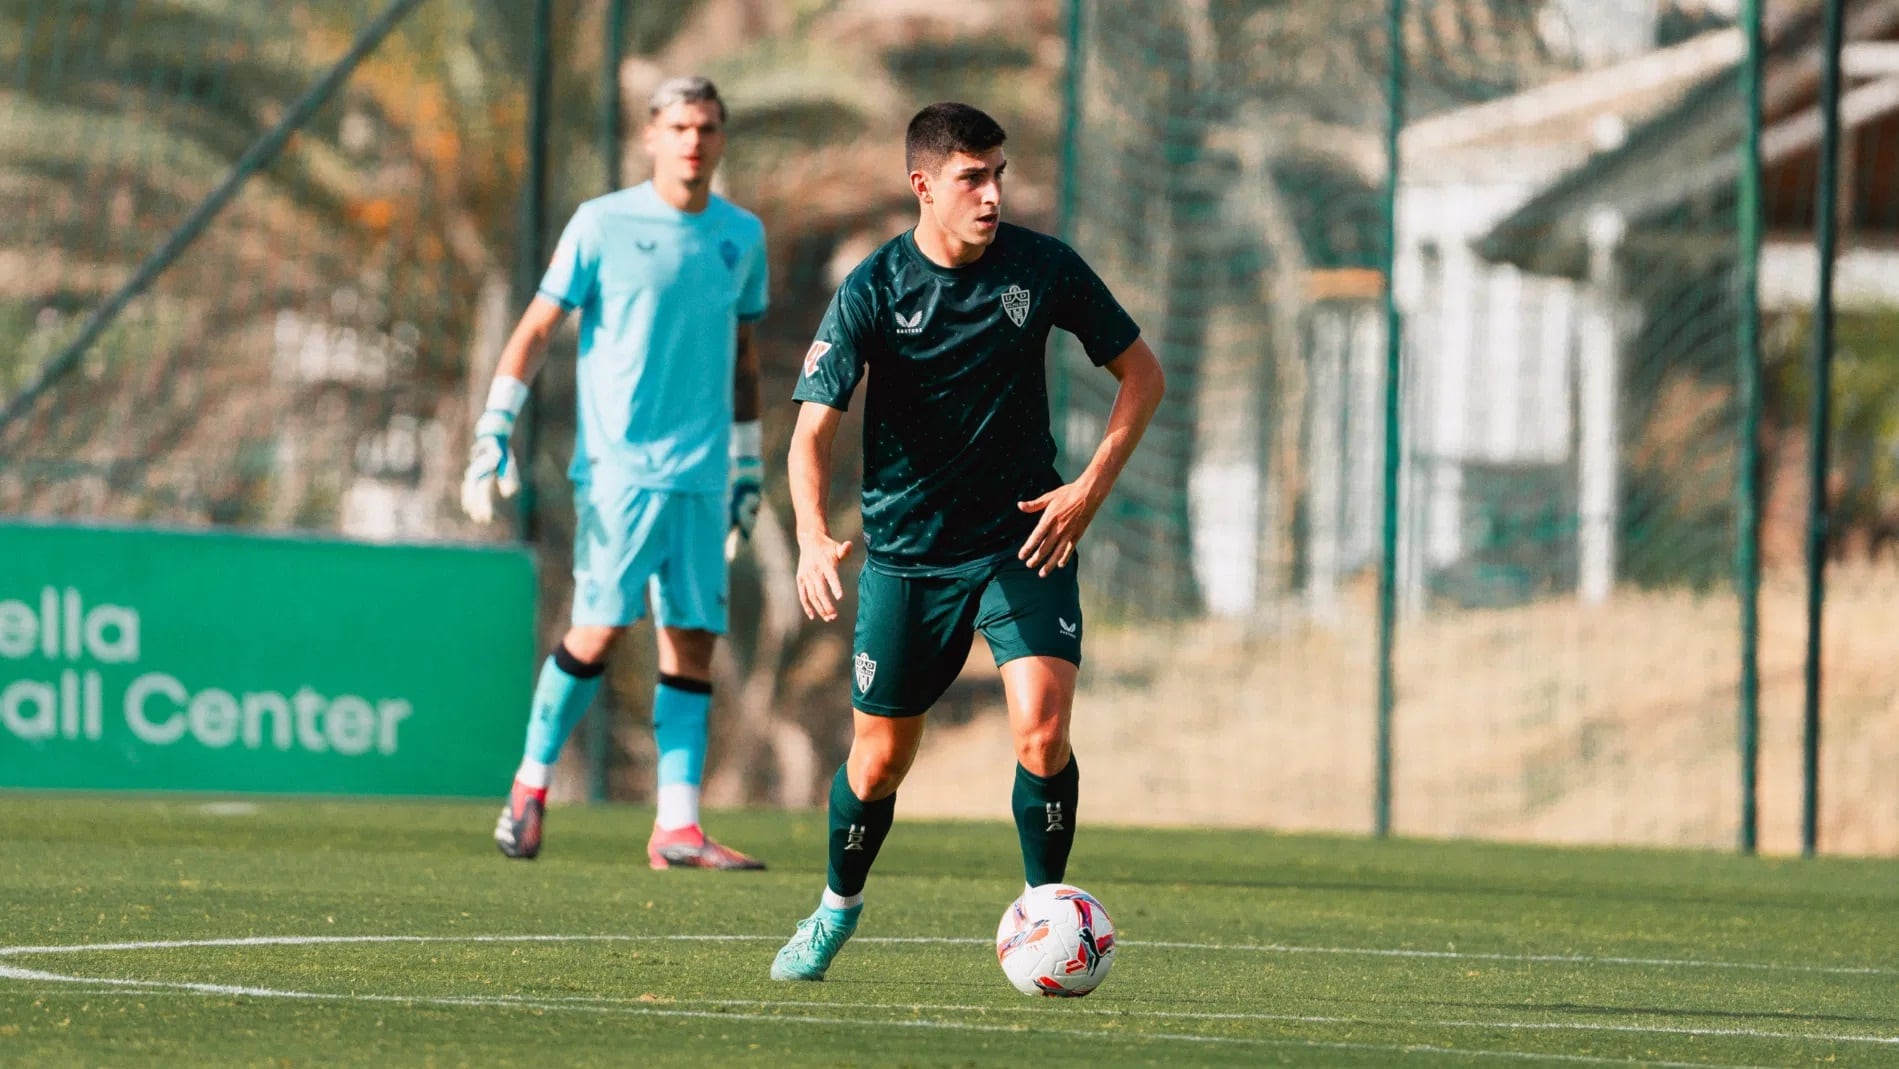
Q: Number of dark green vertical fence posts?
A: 6